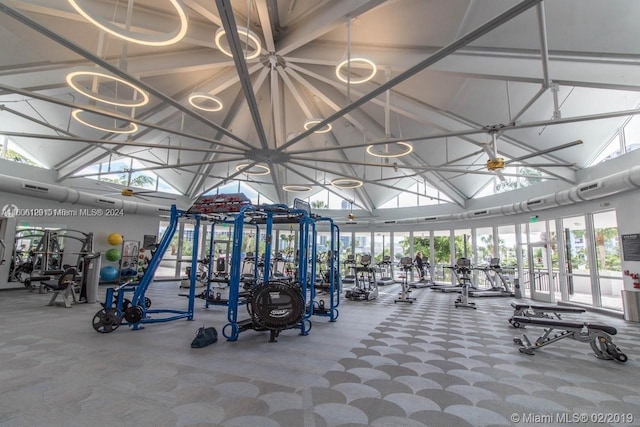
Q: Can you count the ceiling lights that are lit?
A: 11